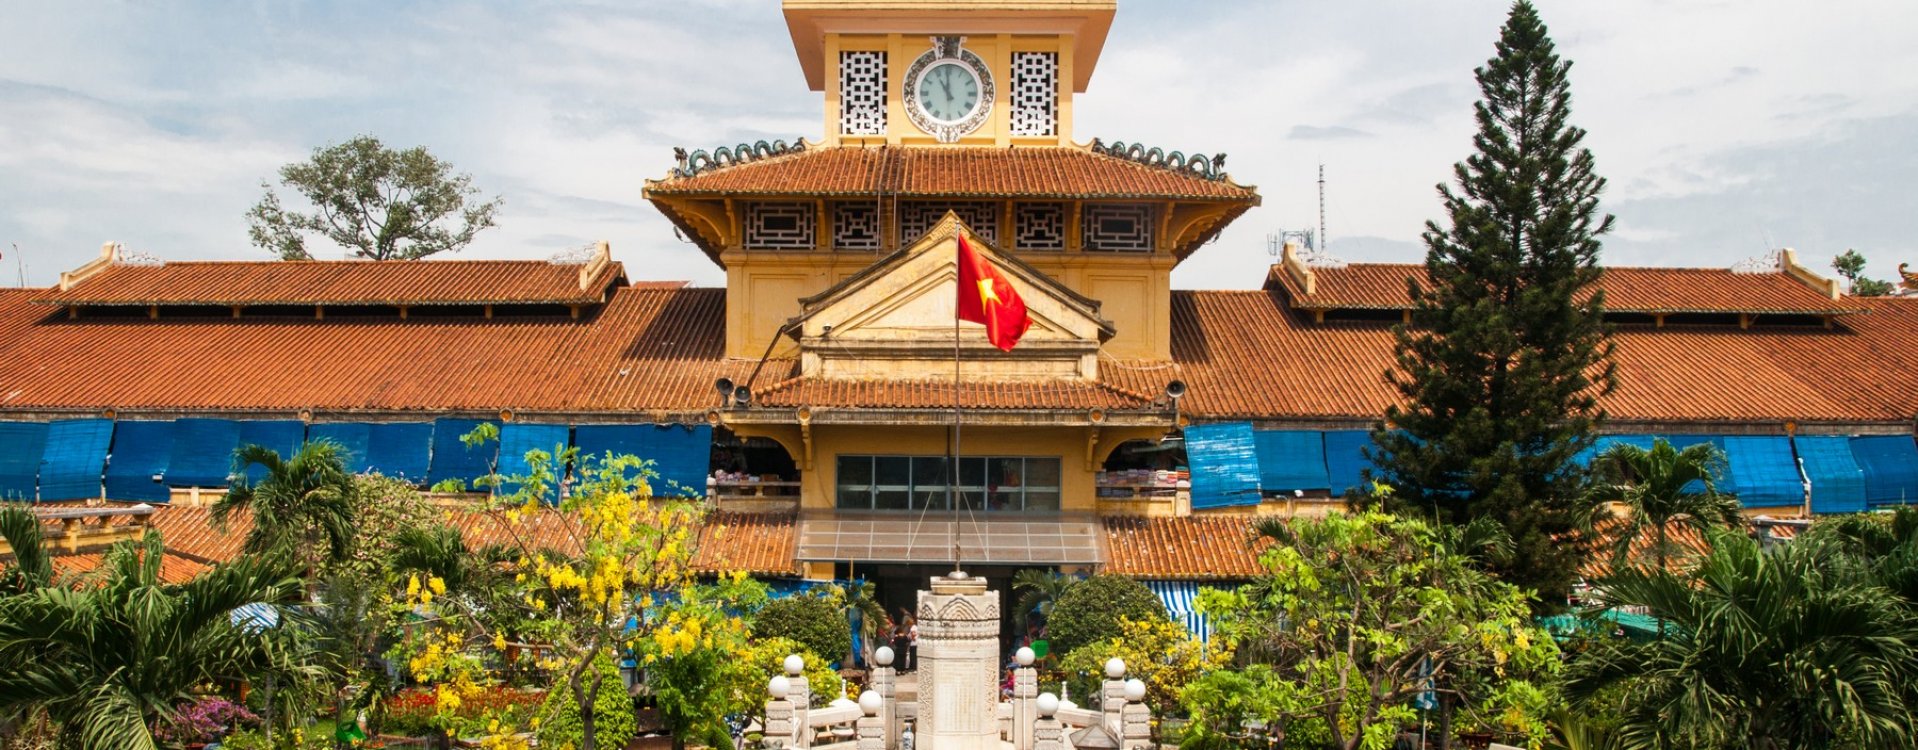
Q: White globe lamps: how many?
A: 8